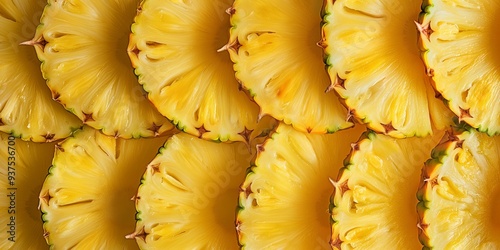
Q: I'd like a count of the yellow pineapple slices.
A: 12